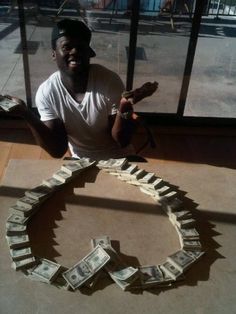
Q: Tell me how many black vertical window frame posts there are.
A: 3